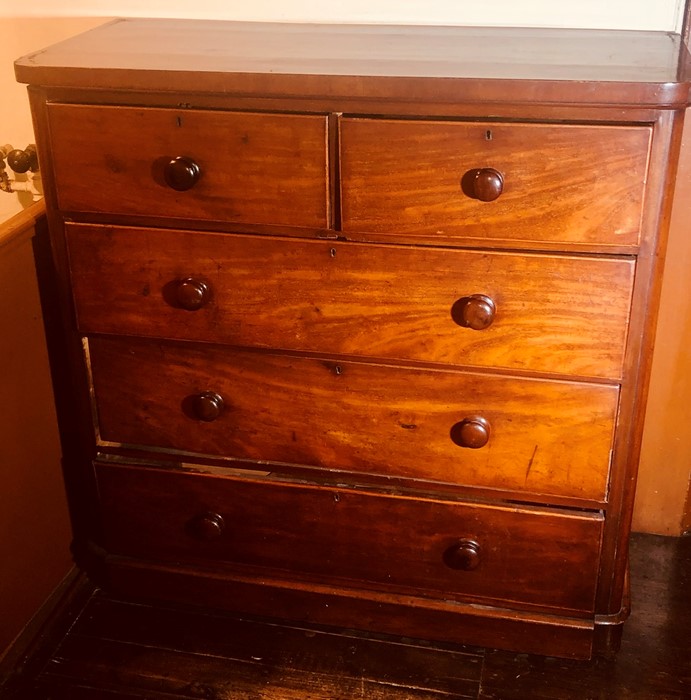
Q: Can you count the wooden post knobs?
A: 8